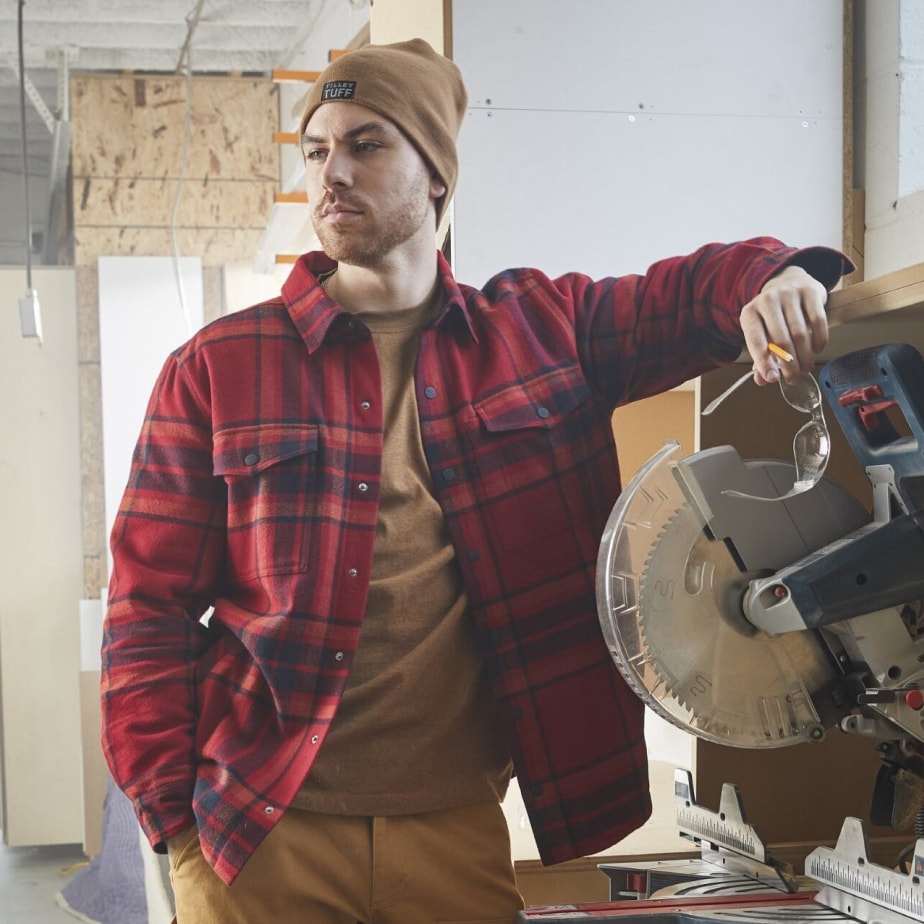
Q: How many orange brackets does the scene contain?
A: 5